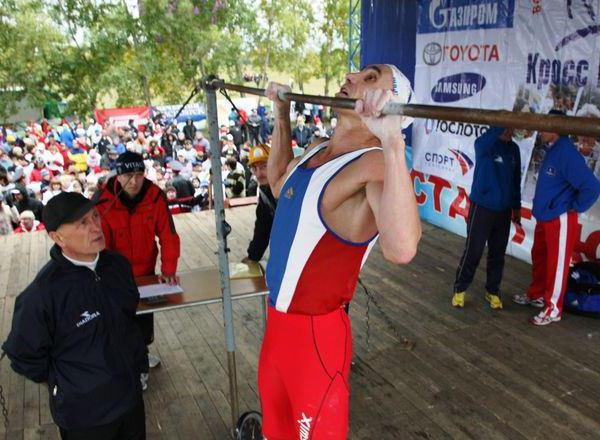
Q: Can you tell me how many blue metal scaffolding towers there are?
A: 1